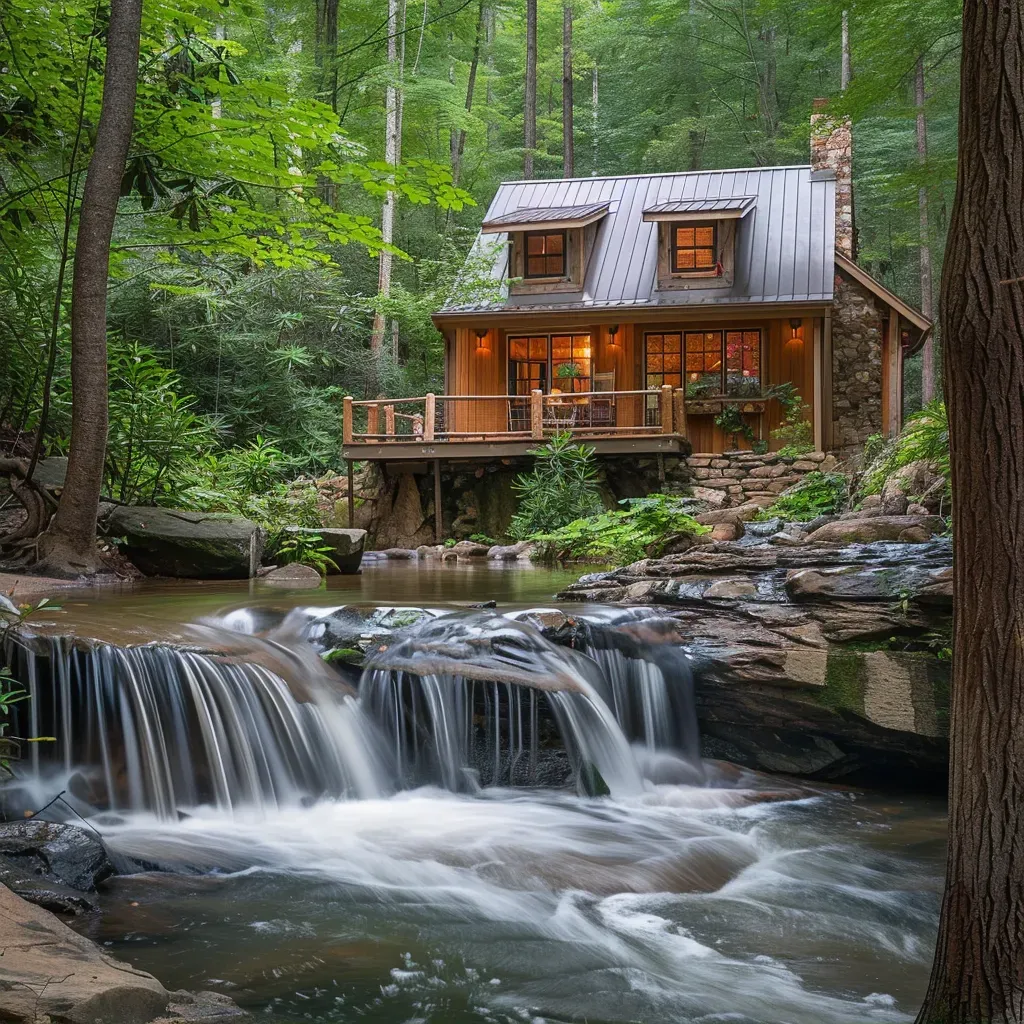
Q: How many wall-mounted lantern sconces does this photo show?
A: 3